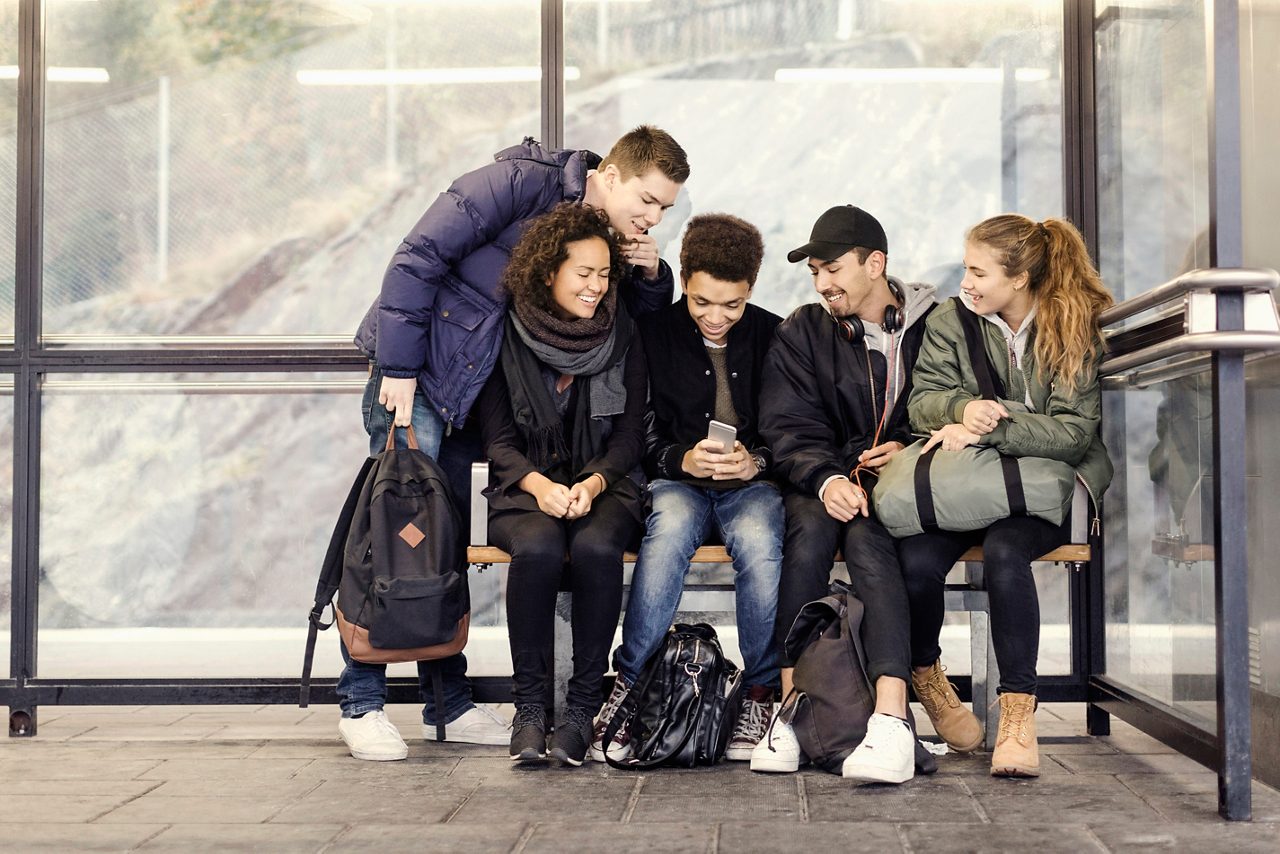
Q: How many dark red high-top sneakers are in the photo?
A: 2